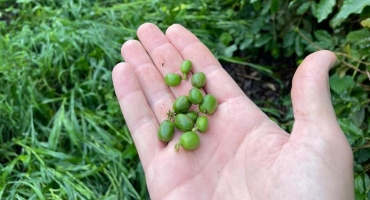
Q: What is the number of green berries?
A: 11